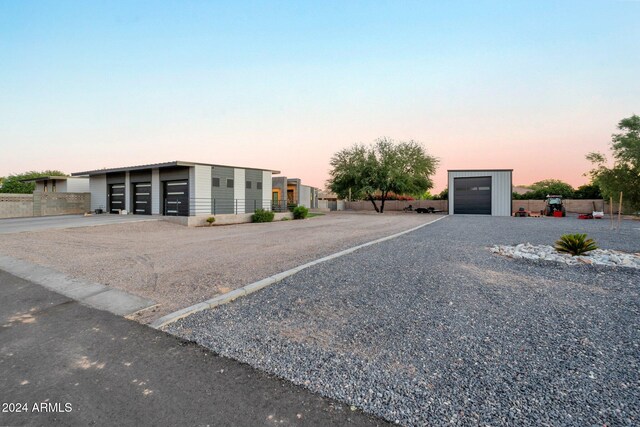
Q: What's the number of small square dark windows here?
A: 4